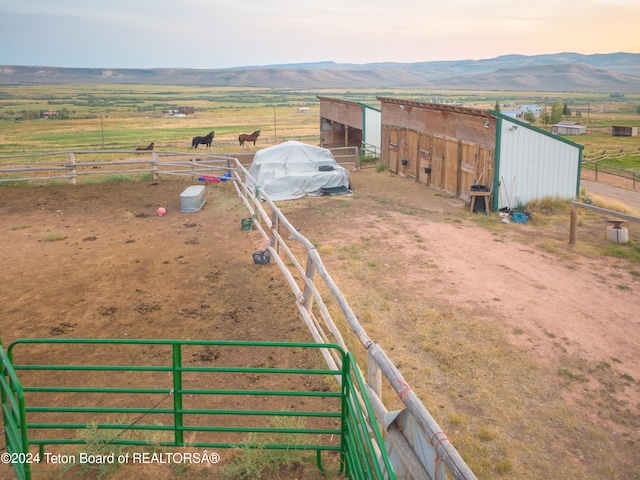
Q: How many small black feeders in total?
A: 1